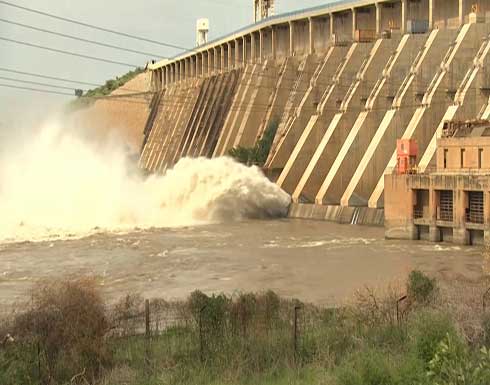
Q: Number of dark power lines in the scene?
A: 6